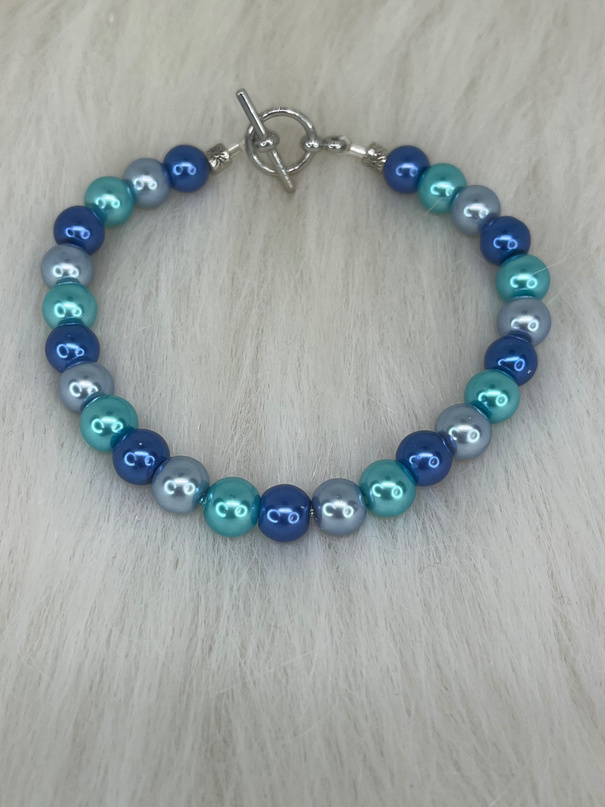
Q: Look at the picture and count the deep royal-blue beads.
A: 9